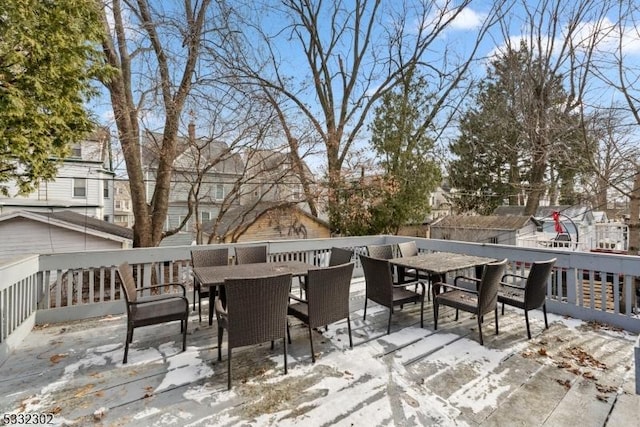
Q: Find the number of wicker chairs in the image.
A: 11